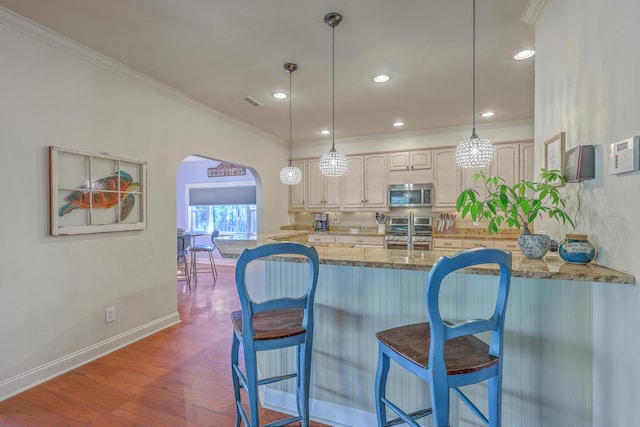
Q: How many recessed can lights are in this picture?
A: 6